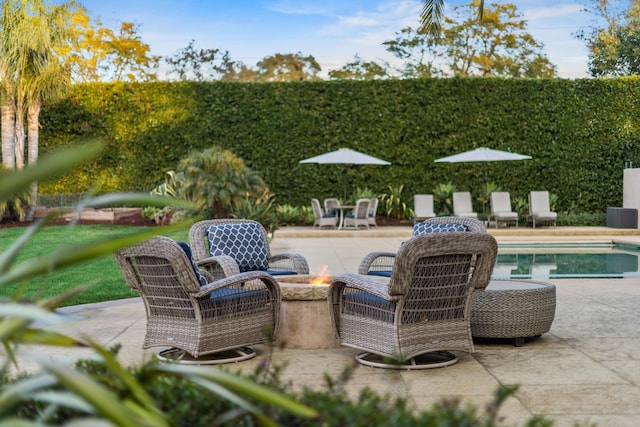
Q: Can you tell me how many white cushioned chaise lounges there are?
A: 4